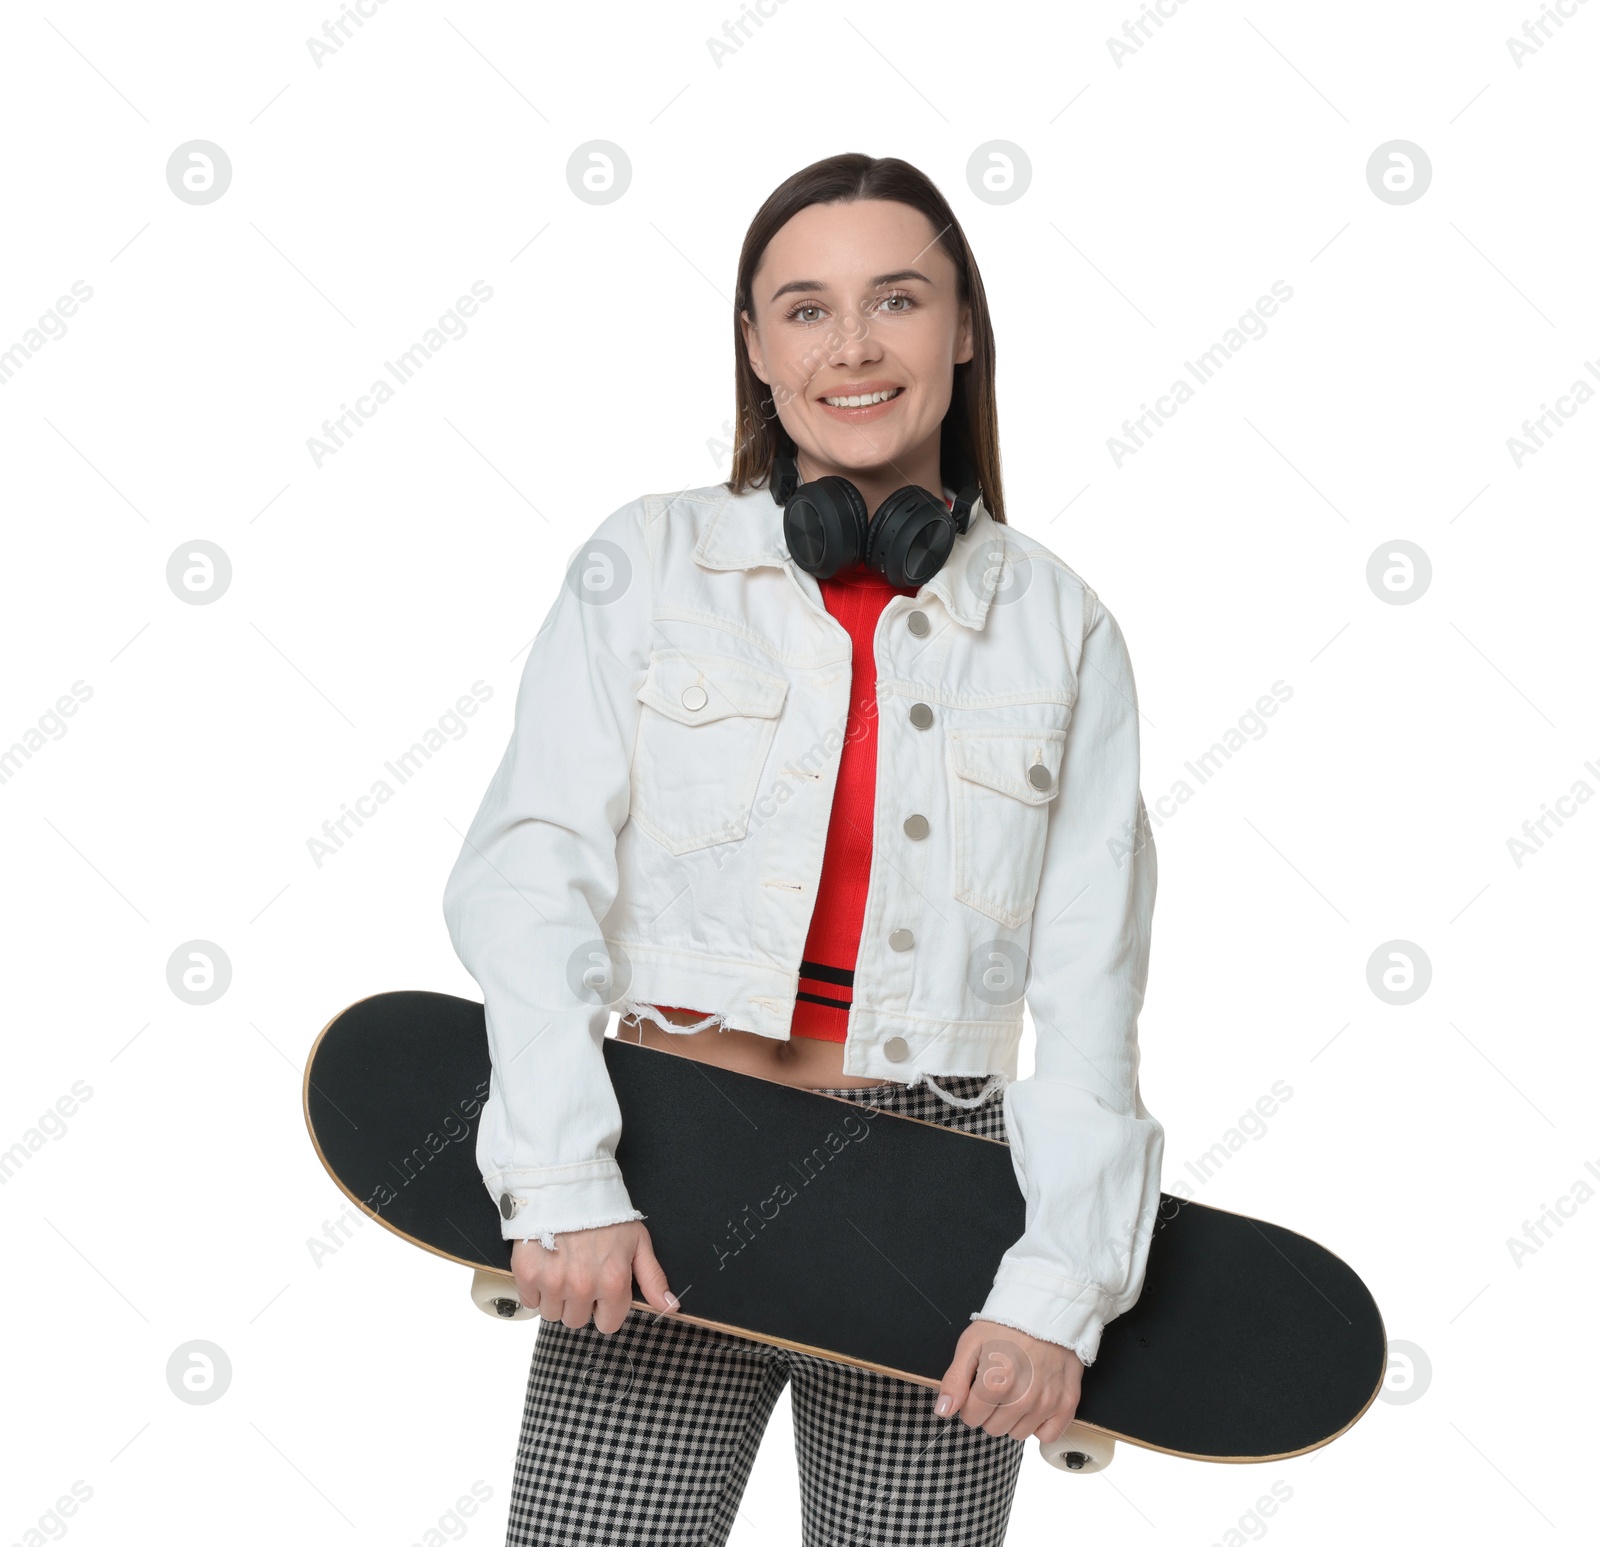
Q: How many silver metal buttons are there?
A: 8